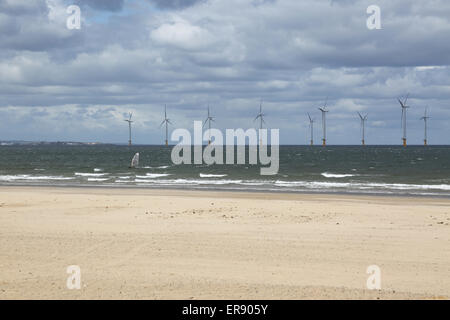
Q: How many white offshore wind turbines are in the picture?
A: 9